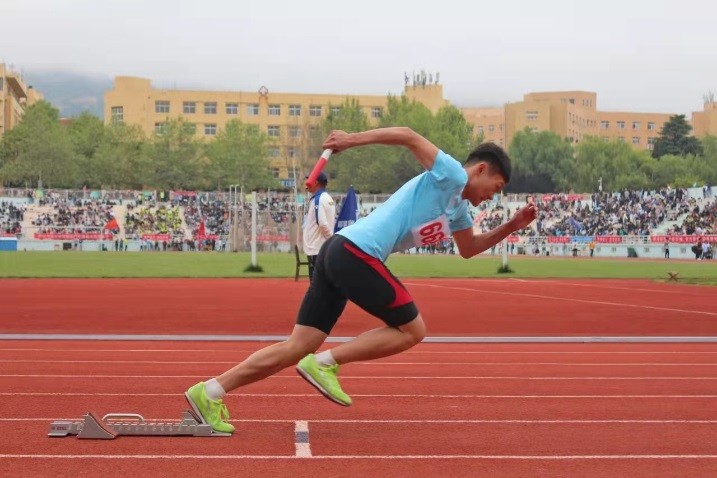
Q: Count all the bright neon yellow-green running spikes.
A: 2